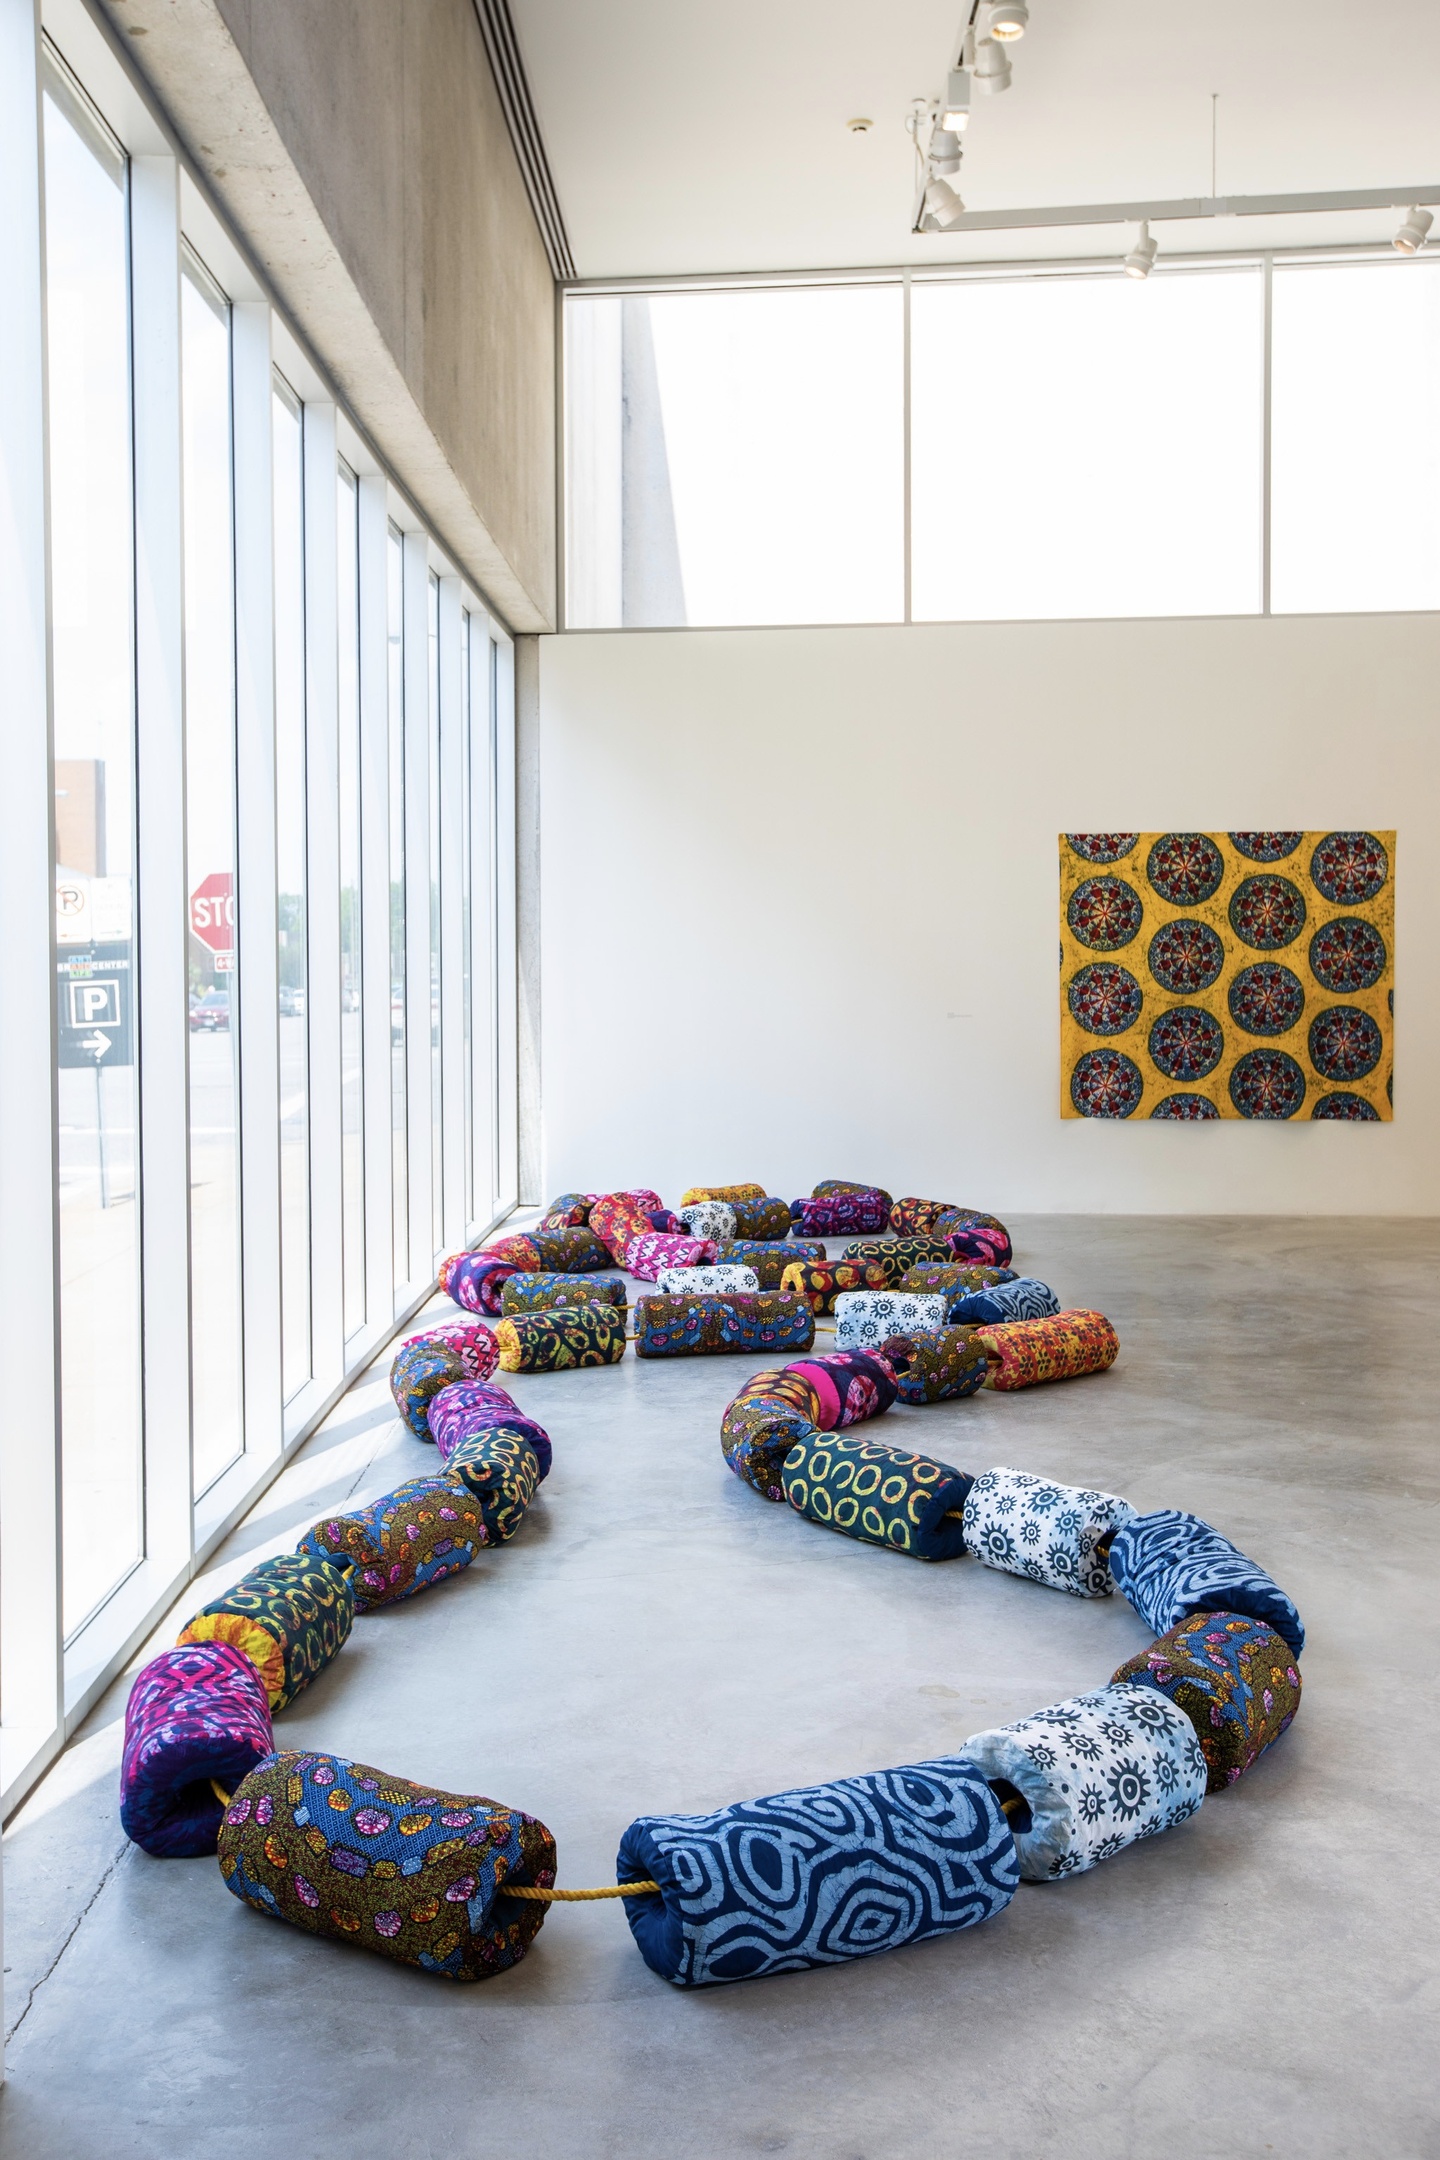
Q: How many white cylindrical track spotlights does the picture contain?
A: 6